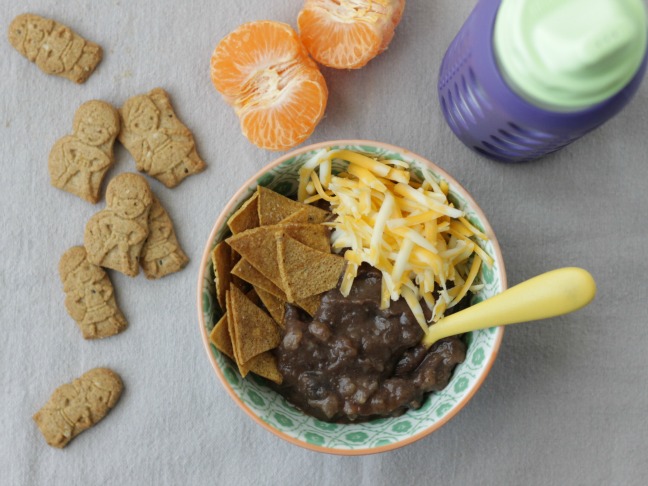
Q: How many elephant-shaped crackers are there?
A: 0